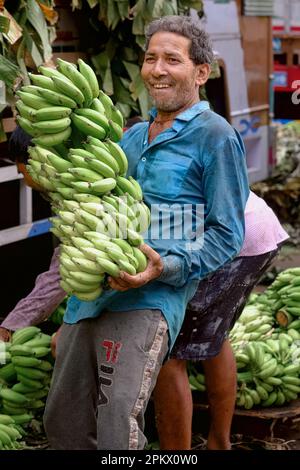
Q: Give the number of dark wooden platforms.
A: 1